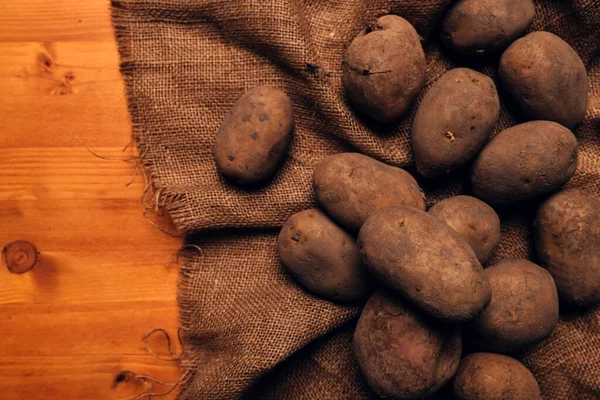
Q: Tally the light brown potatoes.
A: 14